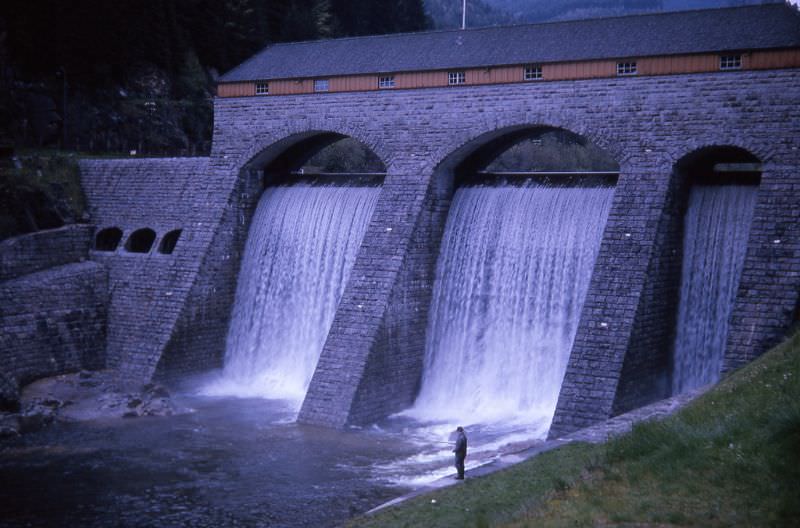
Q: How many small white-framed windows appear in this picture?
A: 7